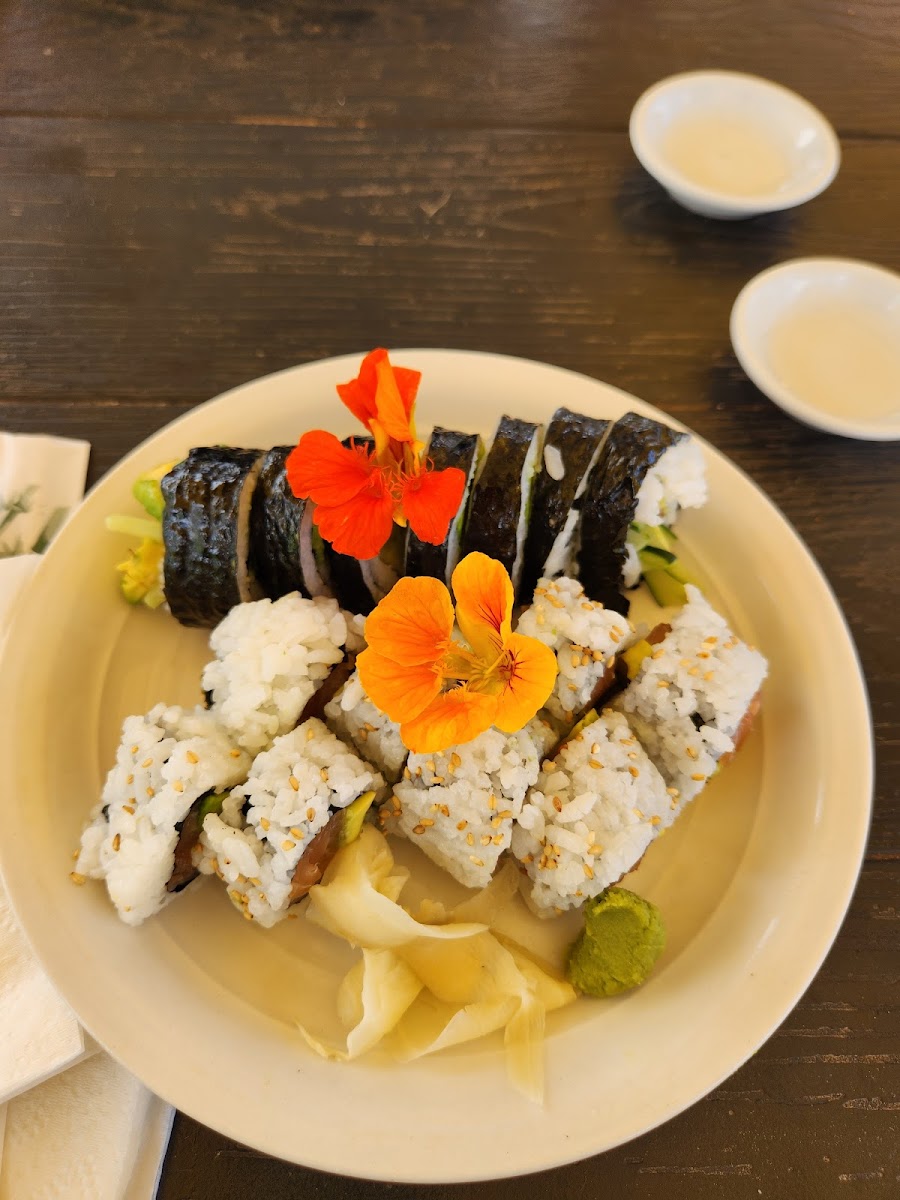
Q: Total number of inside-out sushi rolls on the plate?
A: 8